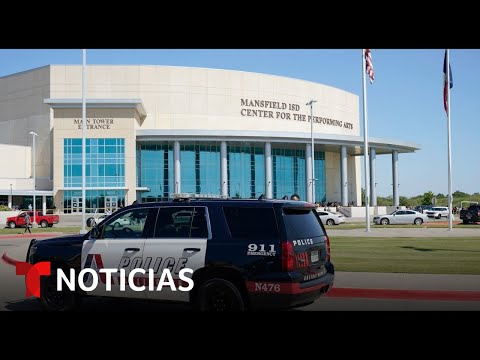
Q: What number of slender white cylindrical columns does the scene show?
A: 7